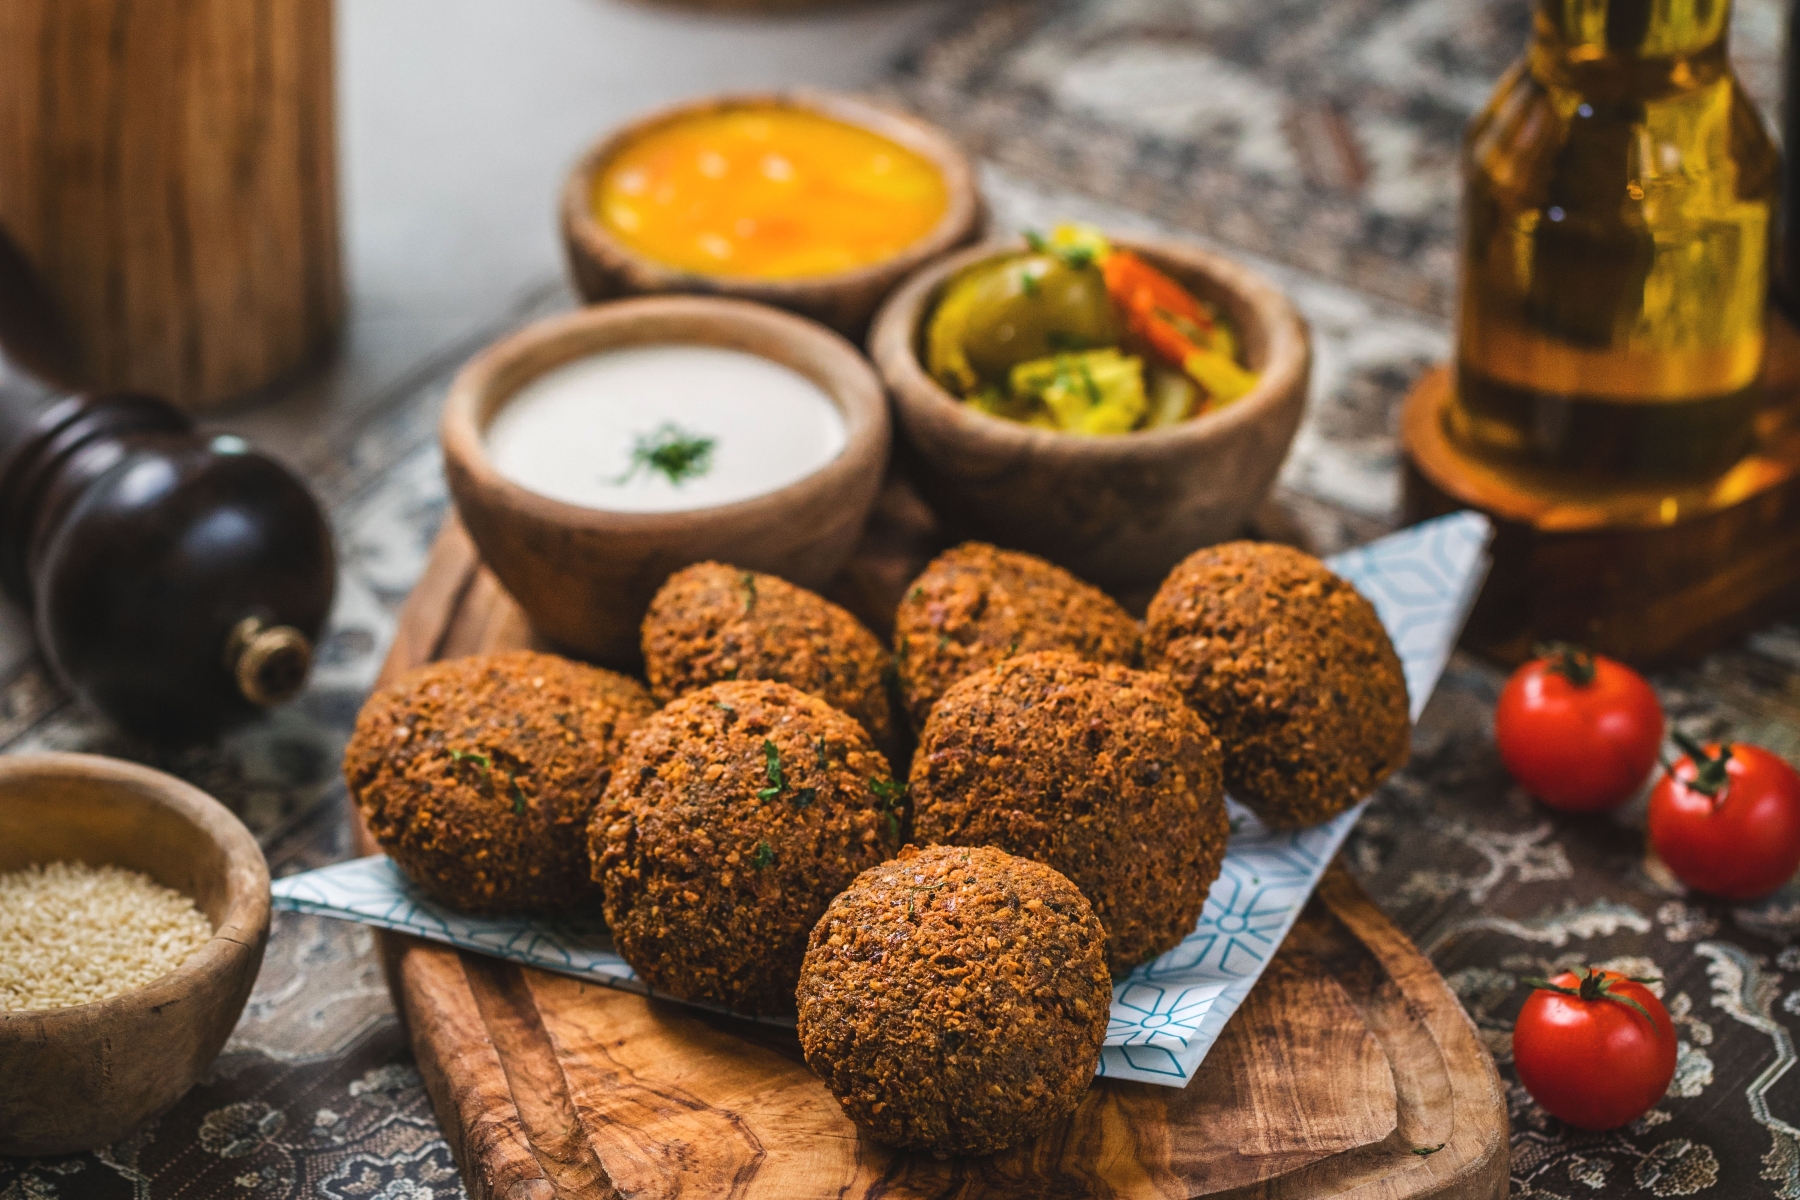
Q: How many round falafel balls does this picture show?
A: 7